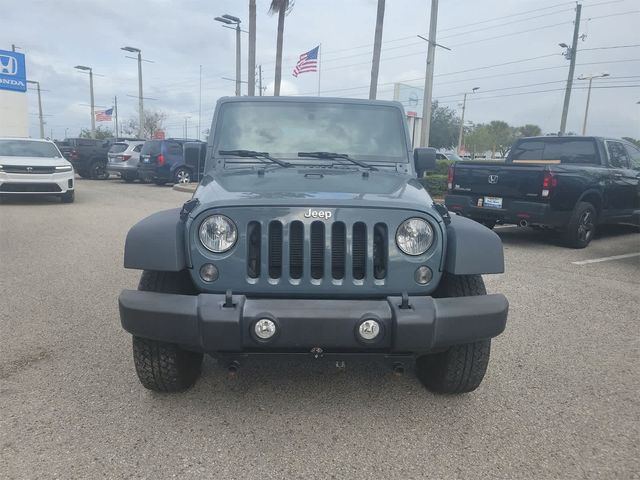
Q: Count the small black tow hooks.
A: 2